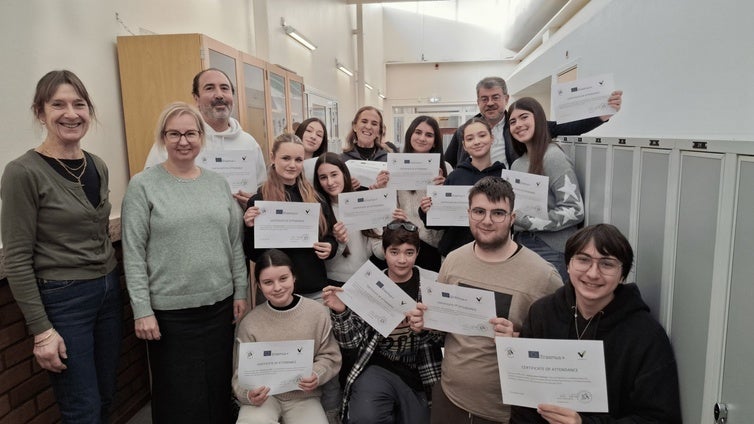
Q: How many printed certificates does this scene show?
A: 12